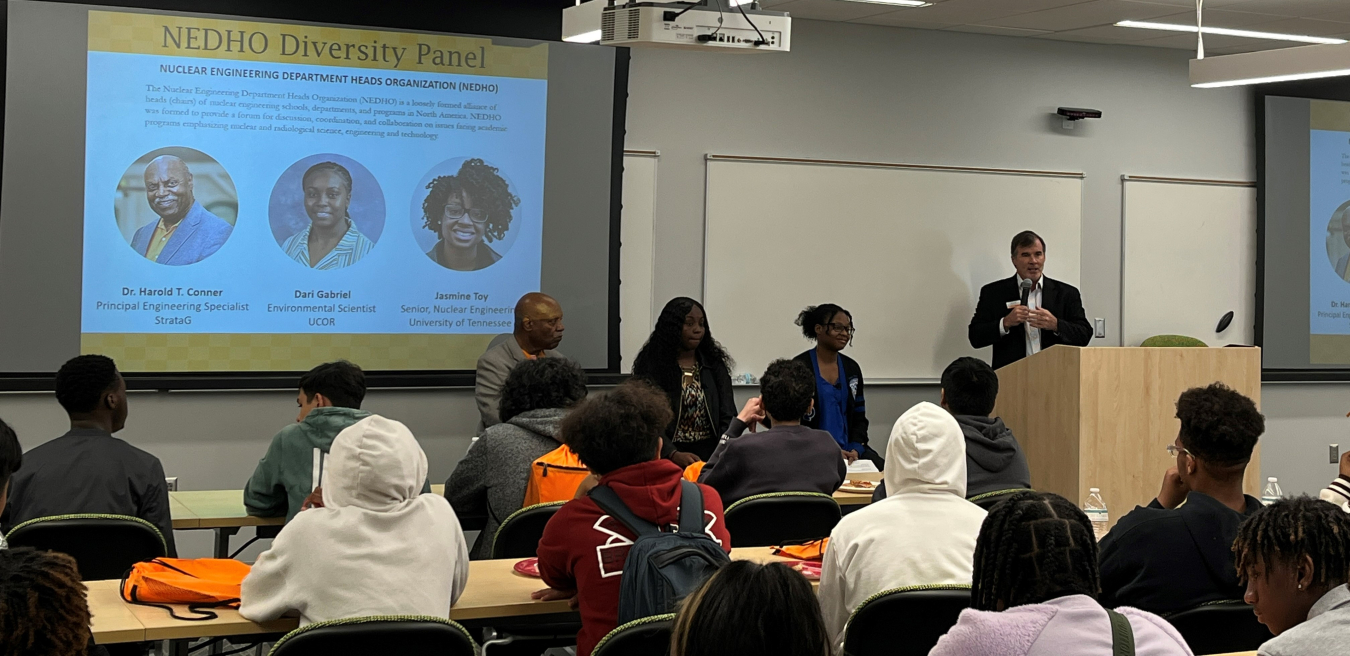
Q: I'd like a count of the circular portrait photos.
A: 3